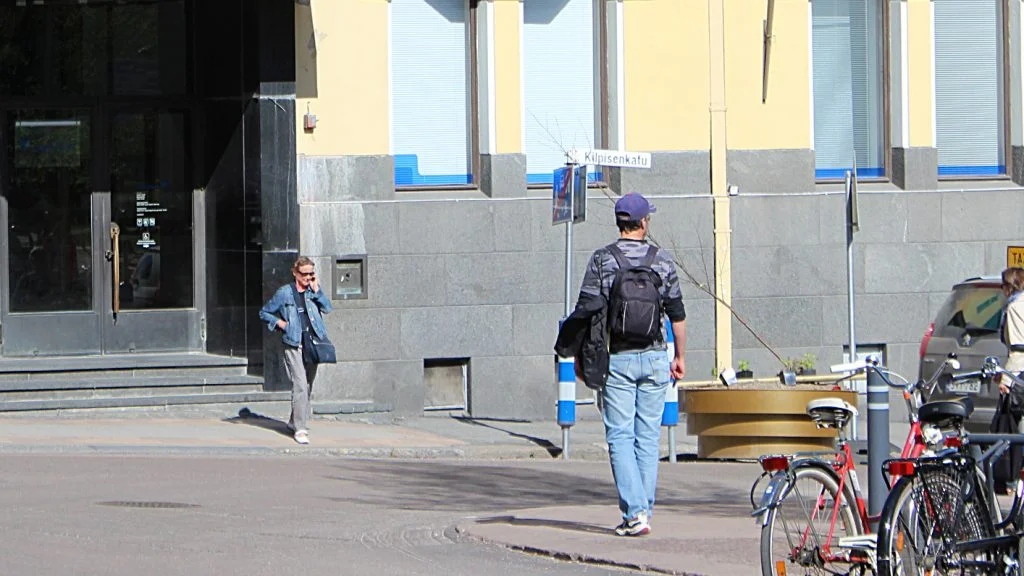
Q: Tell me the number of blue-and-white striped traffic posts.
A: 2